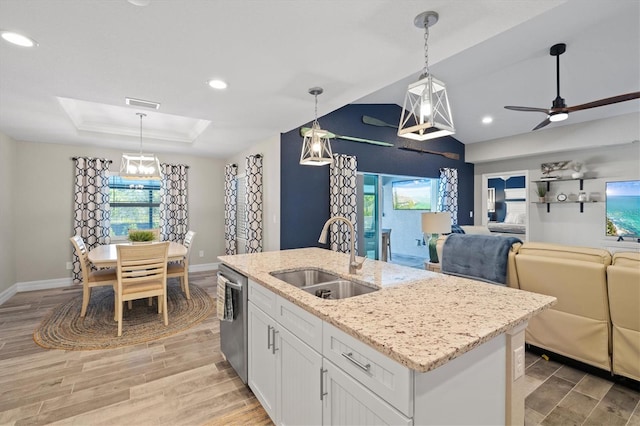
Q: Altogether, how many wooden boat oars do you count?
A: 3